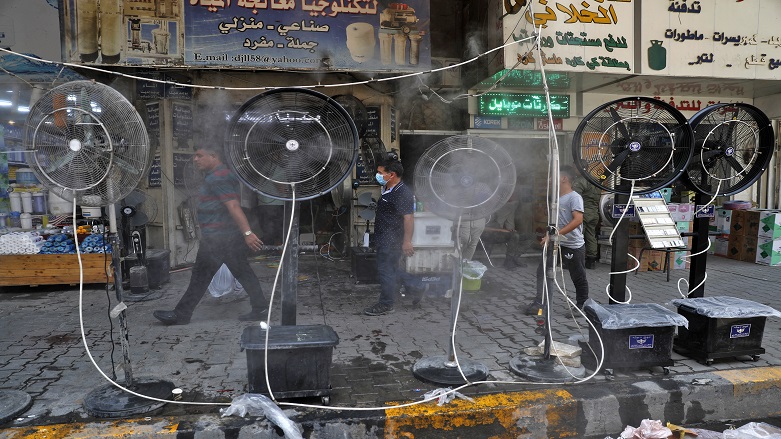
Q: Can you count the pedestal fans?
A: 5